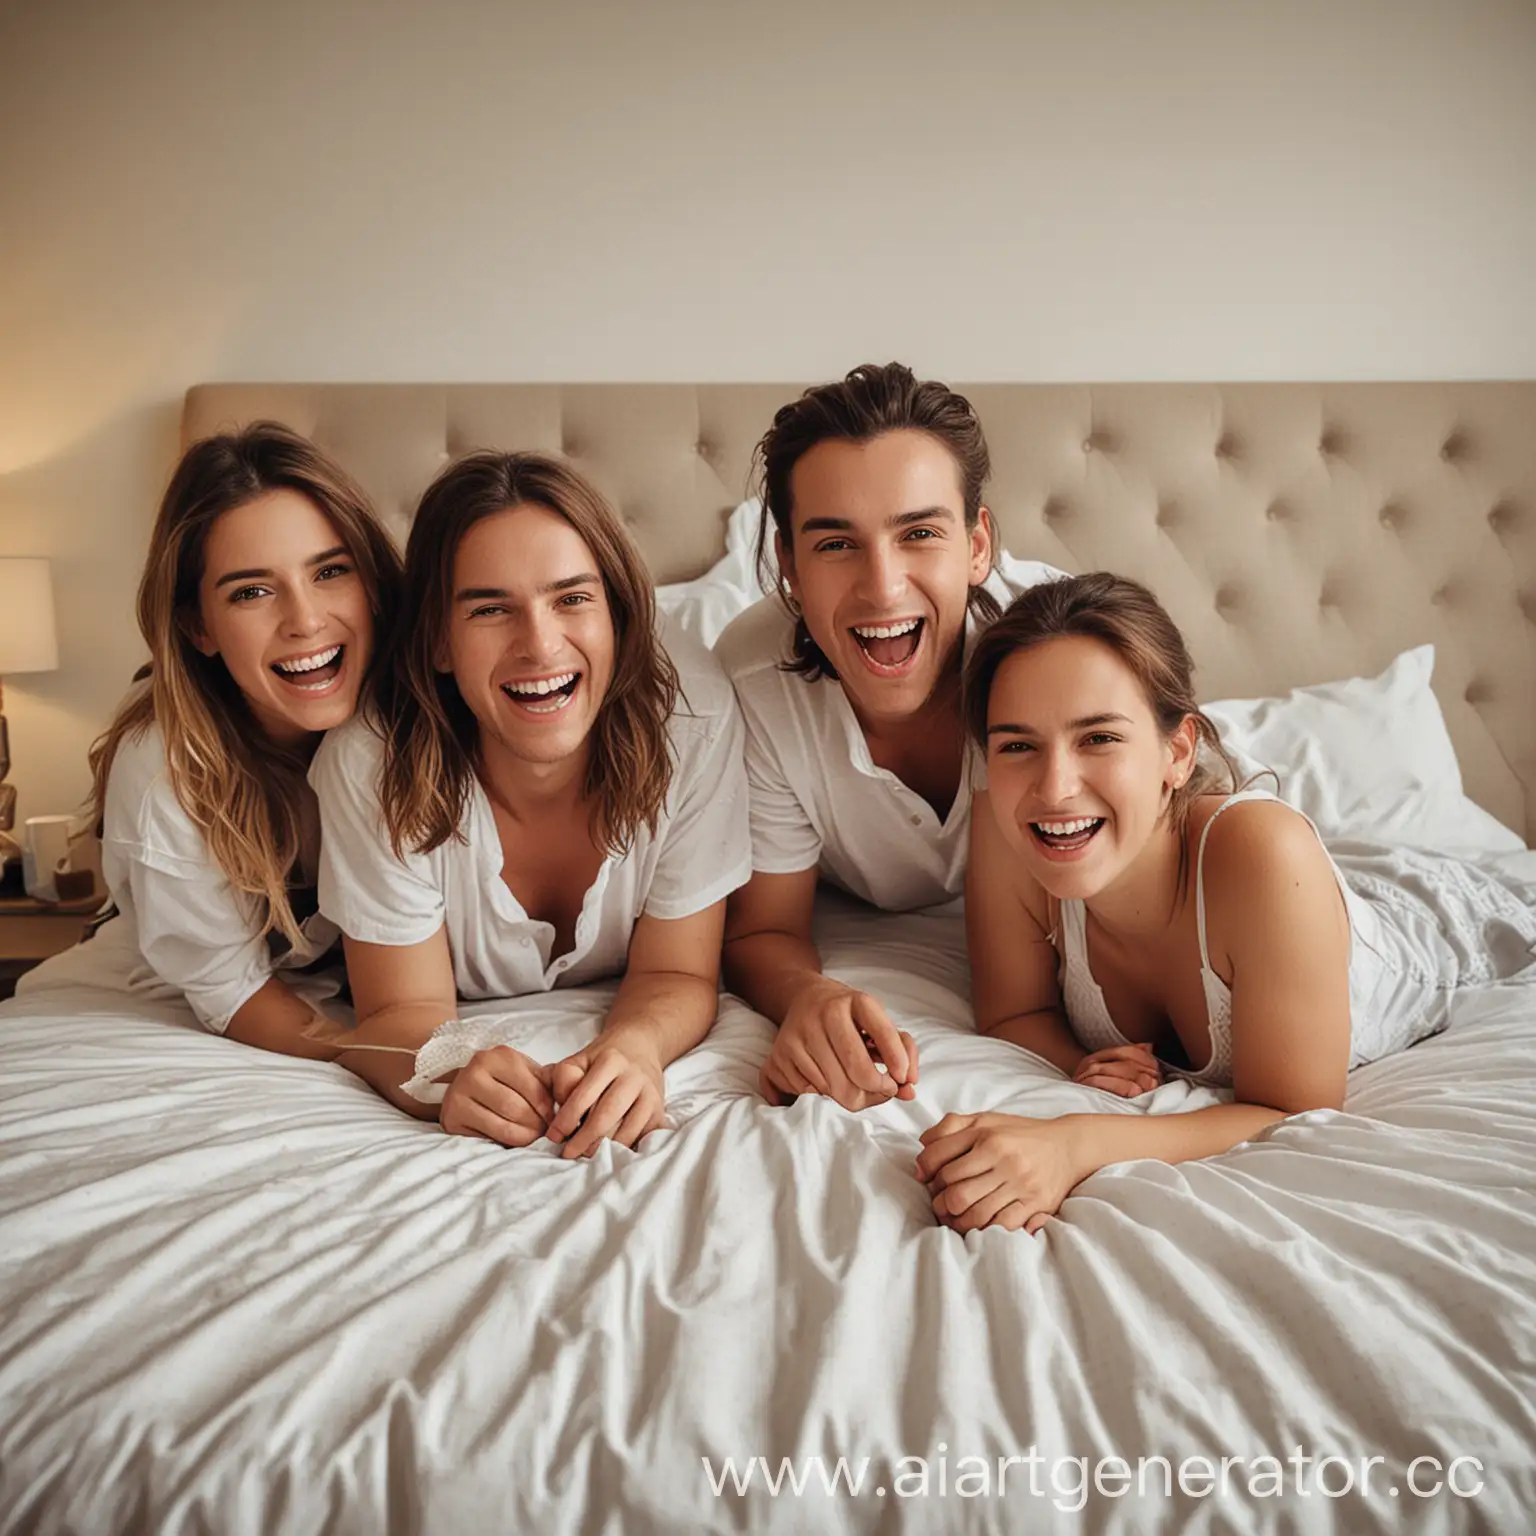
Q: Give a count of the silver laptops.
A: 0